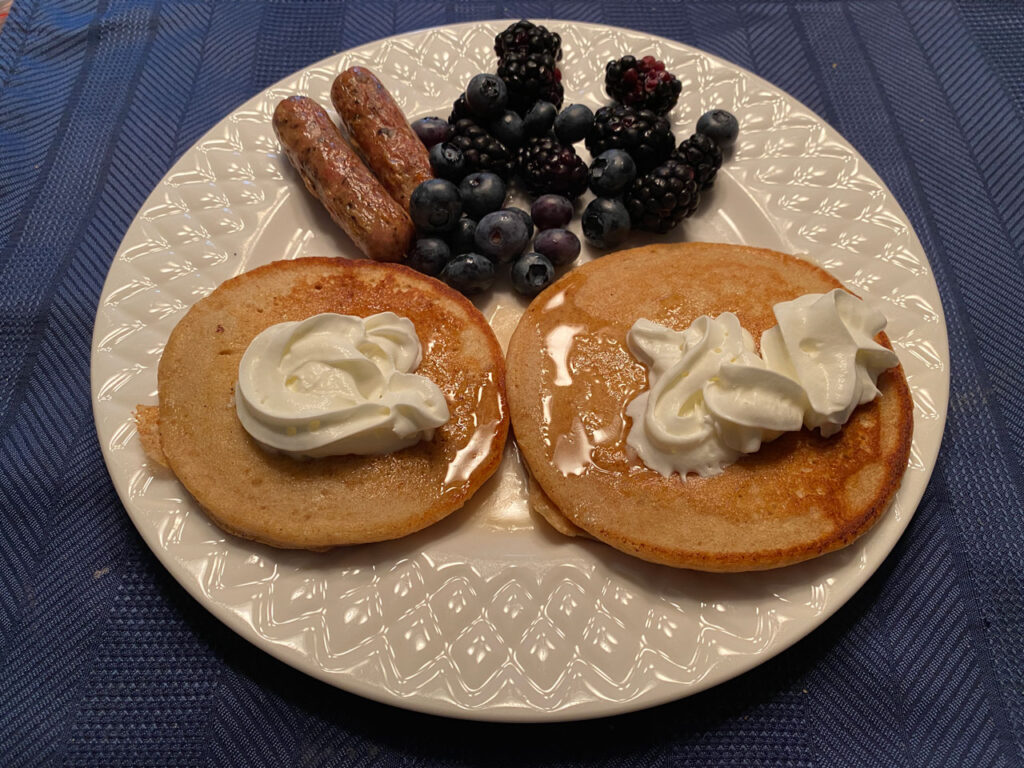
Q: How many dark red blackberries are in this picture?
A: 1